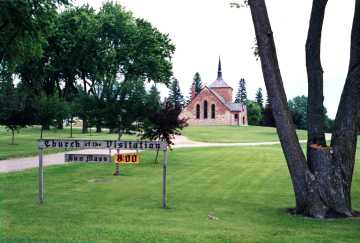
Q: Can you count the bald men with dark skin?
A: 0